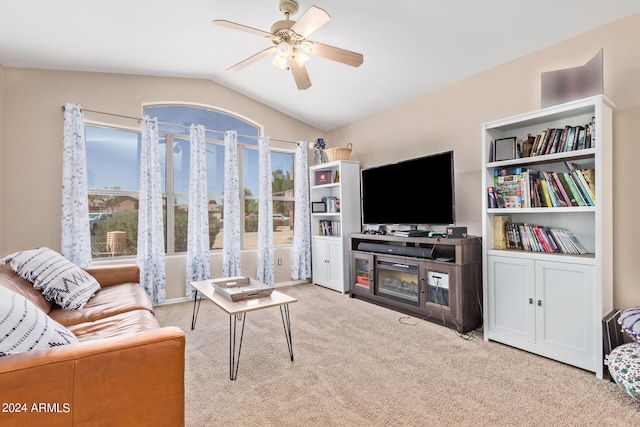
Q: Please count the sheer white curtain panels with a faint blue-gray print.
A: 6